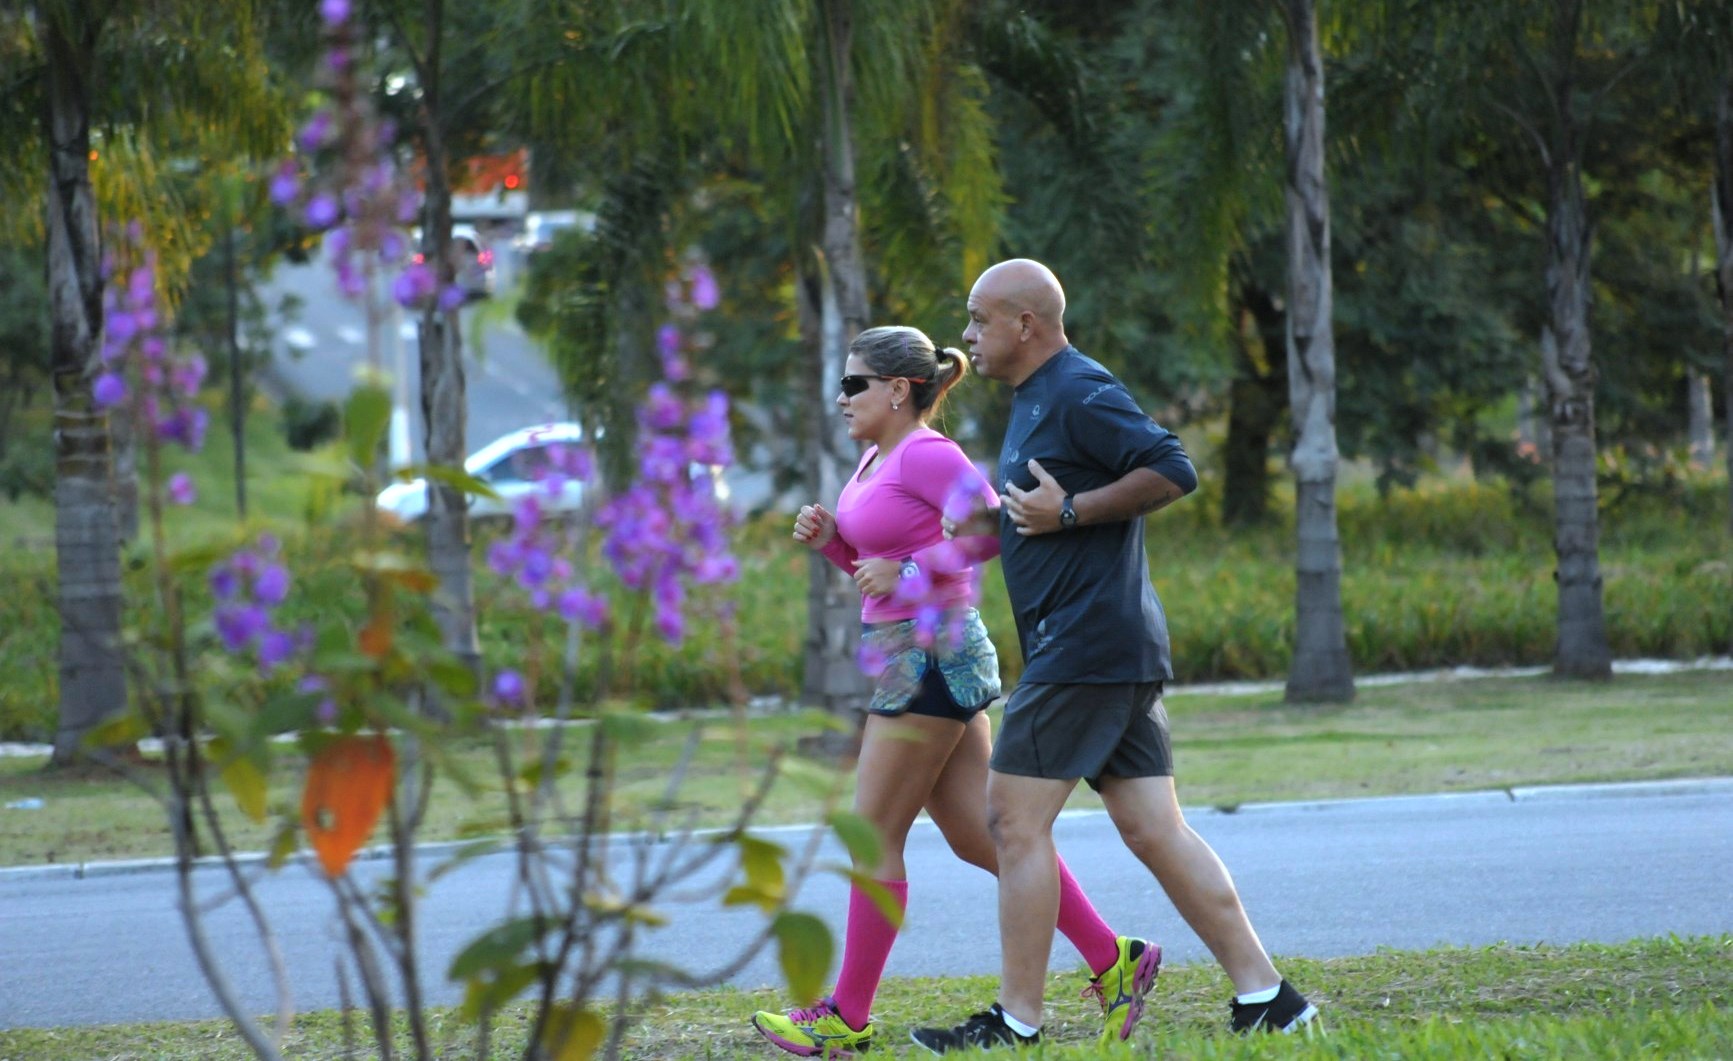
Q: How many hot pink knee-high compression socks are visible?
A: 2